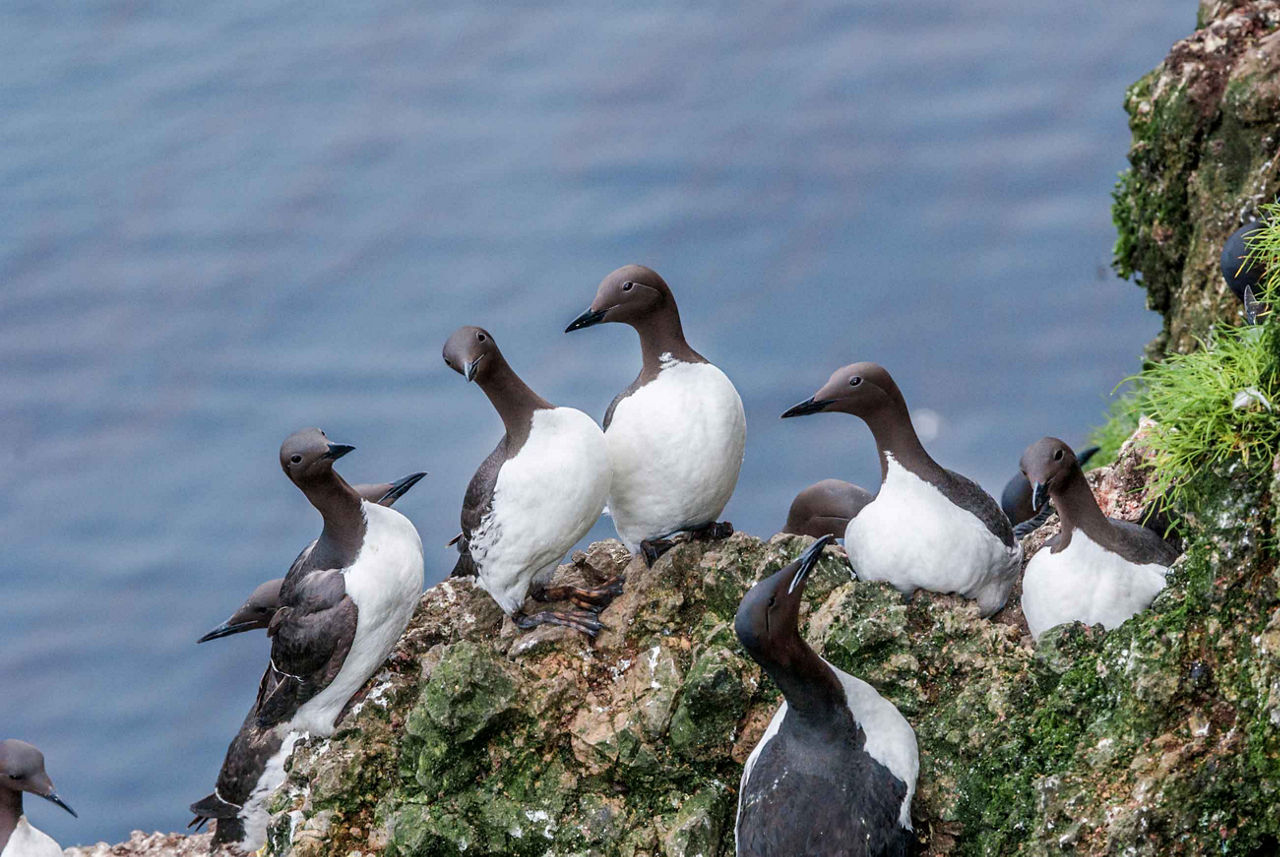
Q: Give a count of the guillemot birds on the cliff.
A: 12